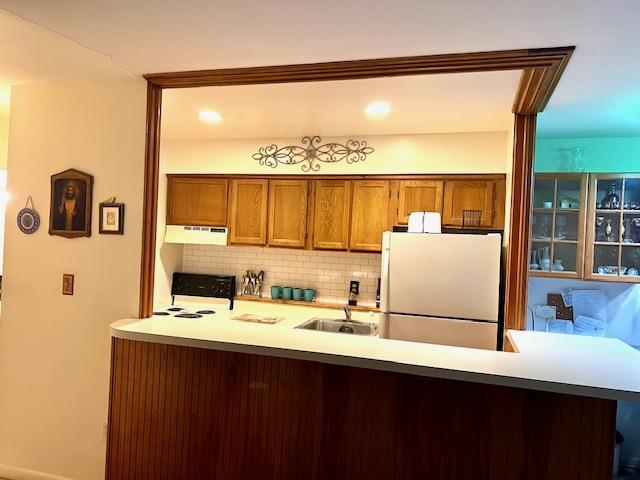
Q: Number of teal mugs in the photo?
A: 4